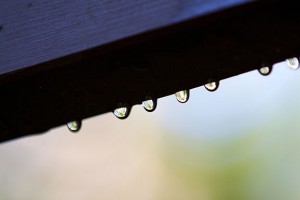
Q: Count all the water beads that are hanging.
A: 7